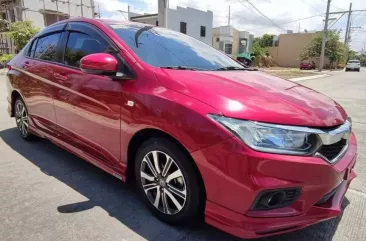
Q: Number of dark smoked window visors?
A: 2